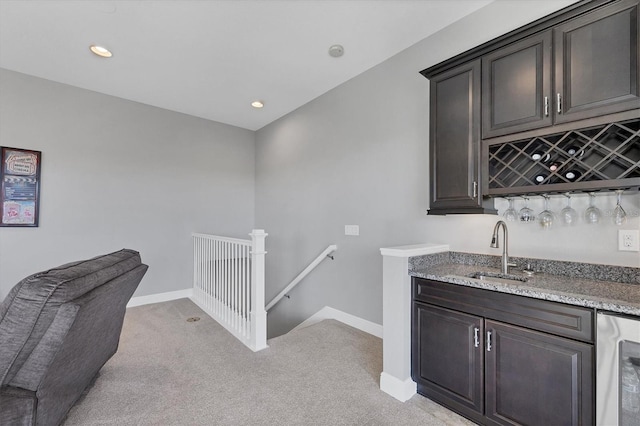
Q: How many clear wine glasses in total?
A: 6